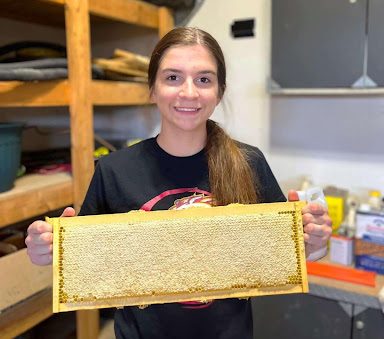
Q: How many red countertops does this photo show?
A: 0